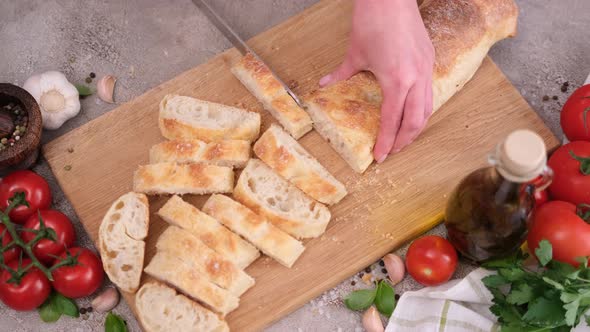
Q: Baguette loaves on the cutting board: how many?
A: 1